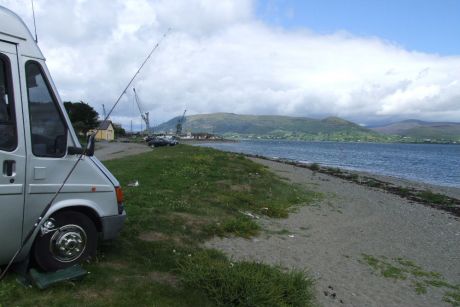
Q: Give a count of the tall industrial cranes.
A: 3